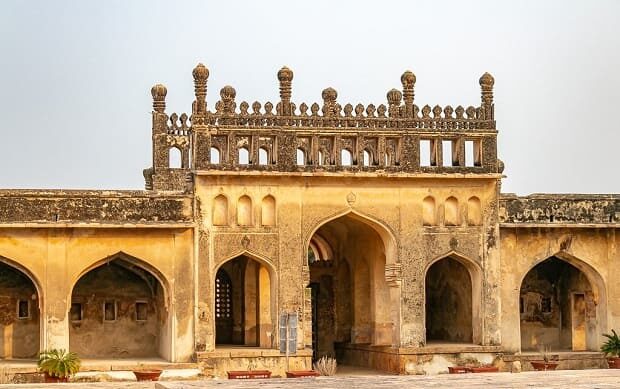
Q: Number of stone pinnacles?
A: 8